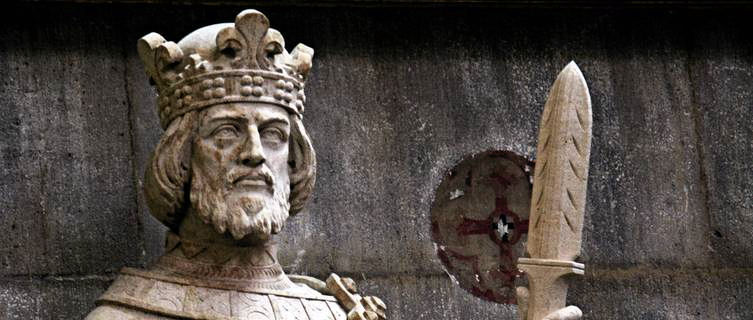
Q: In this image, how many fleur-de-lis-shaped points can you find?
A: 3